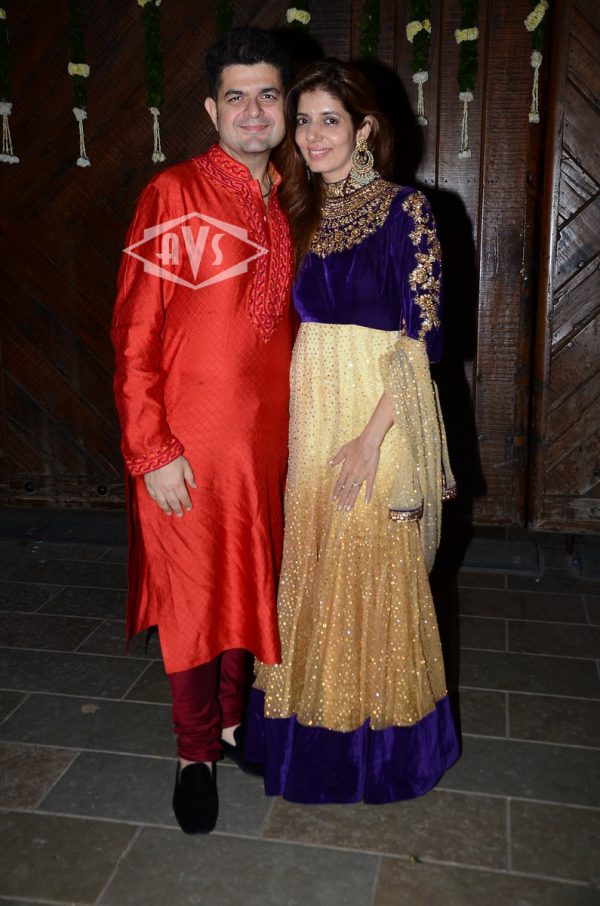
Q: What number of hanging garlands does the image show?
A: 9